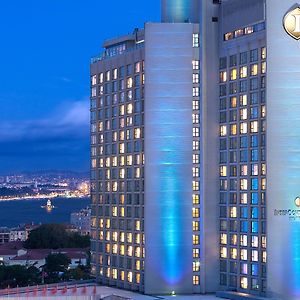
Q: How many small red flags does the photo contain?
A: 10